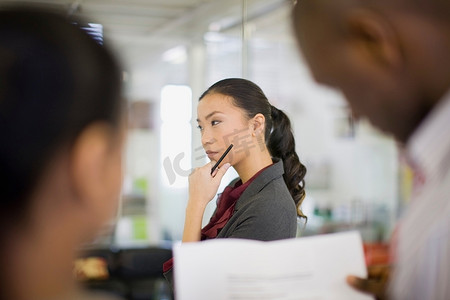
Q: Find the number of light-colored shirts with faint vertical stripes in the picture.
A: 1